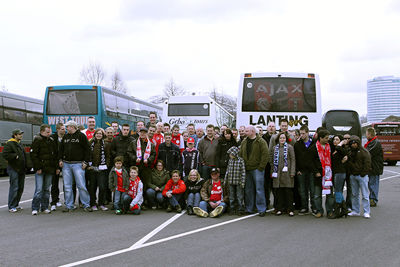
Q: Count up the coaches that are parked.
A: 6